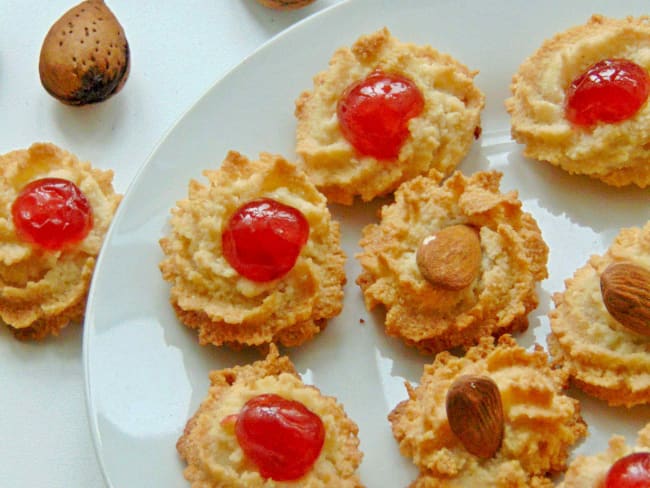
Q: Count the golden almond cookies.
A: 9